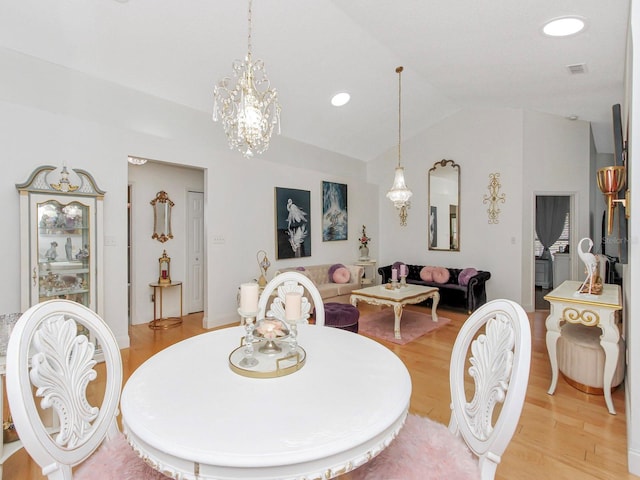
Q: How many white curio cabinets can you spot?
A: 1